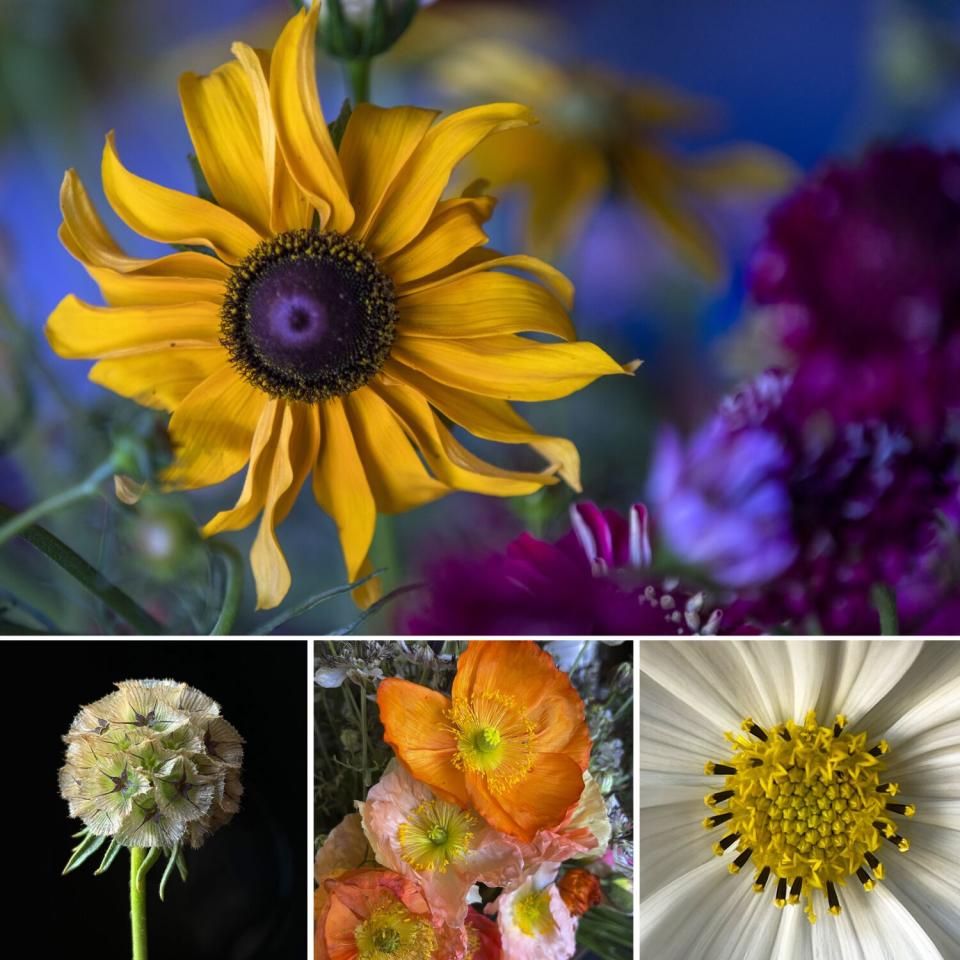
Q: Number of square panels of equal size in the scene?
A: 3